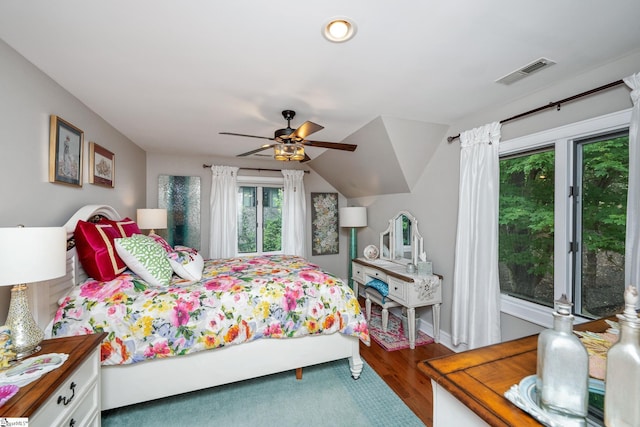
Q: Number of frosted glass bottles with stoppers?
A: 2